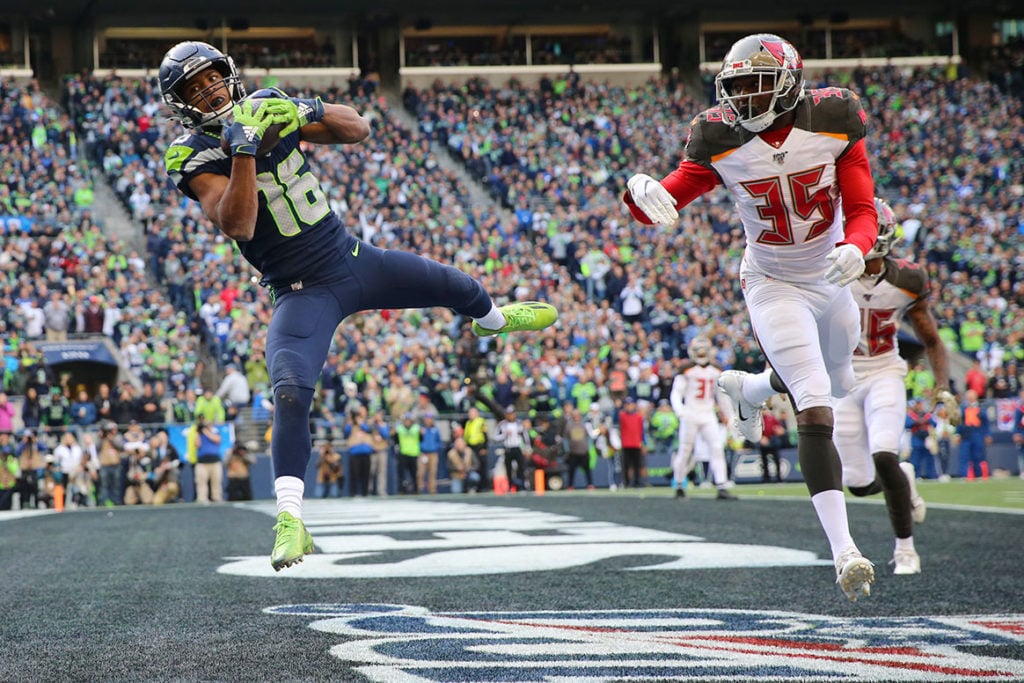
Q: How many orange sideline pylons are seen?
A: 2